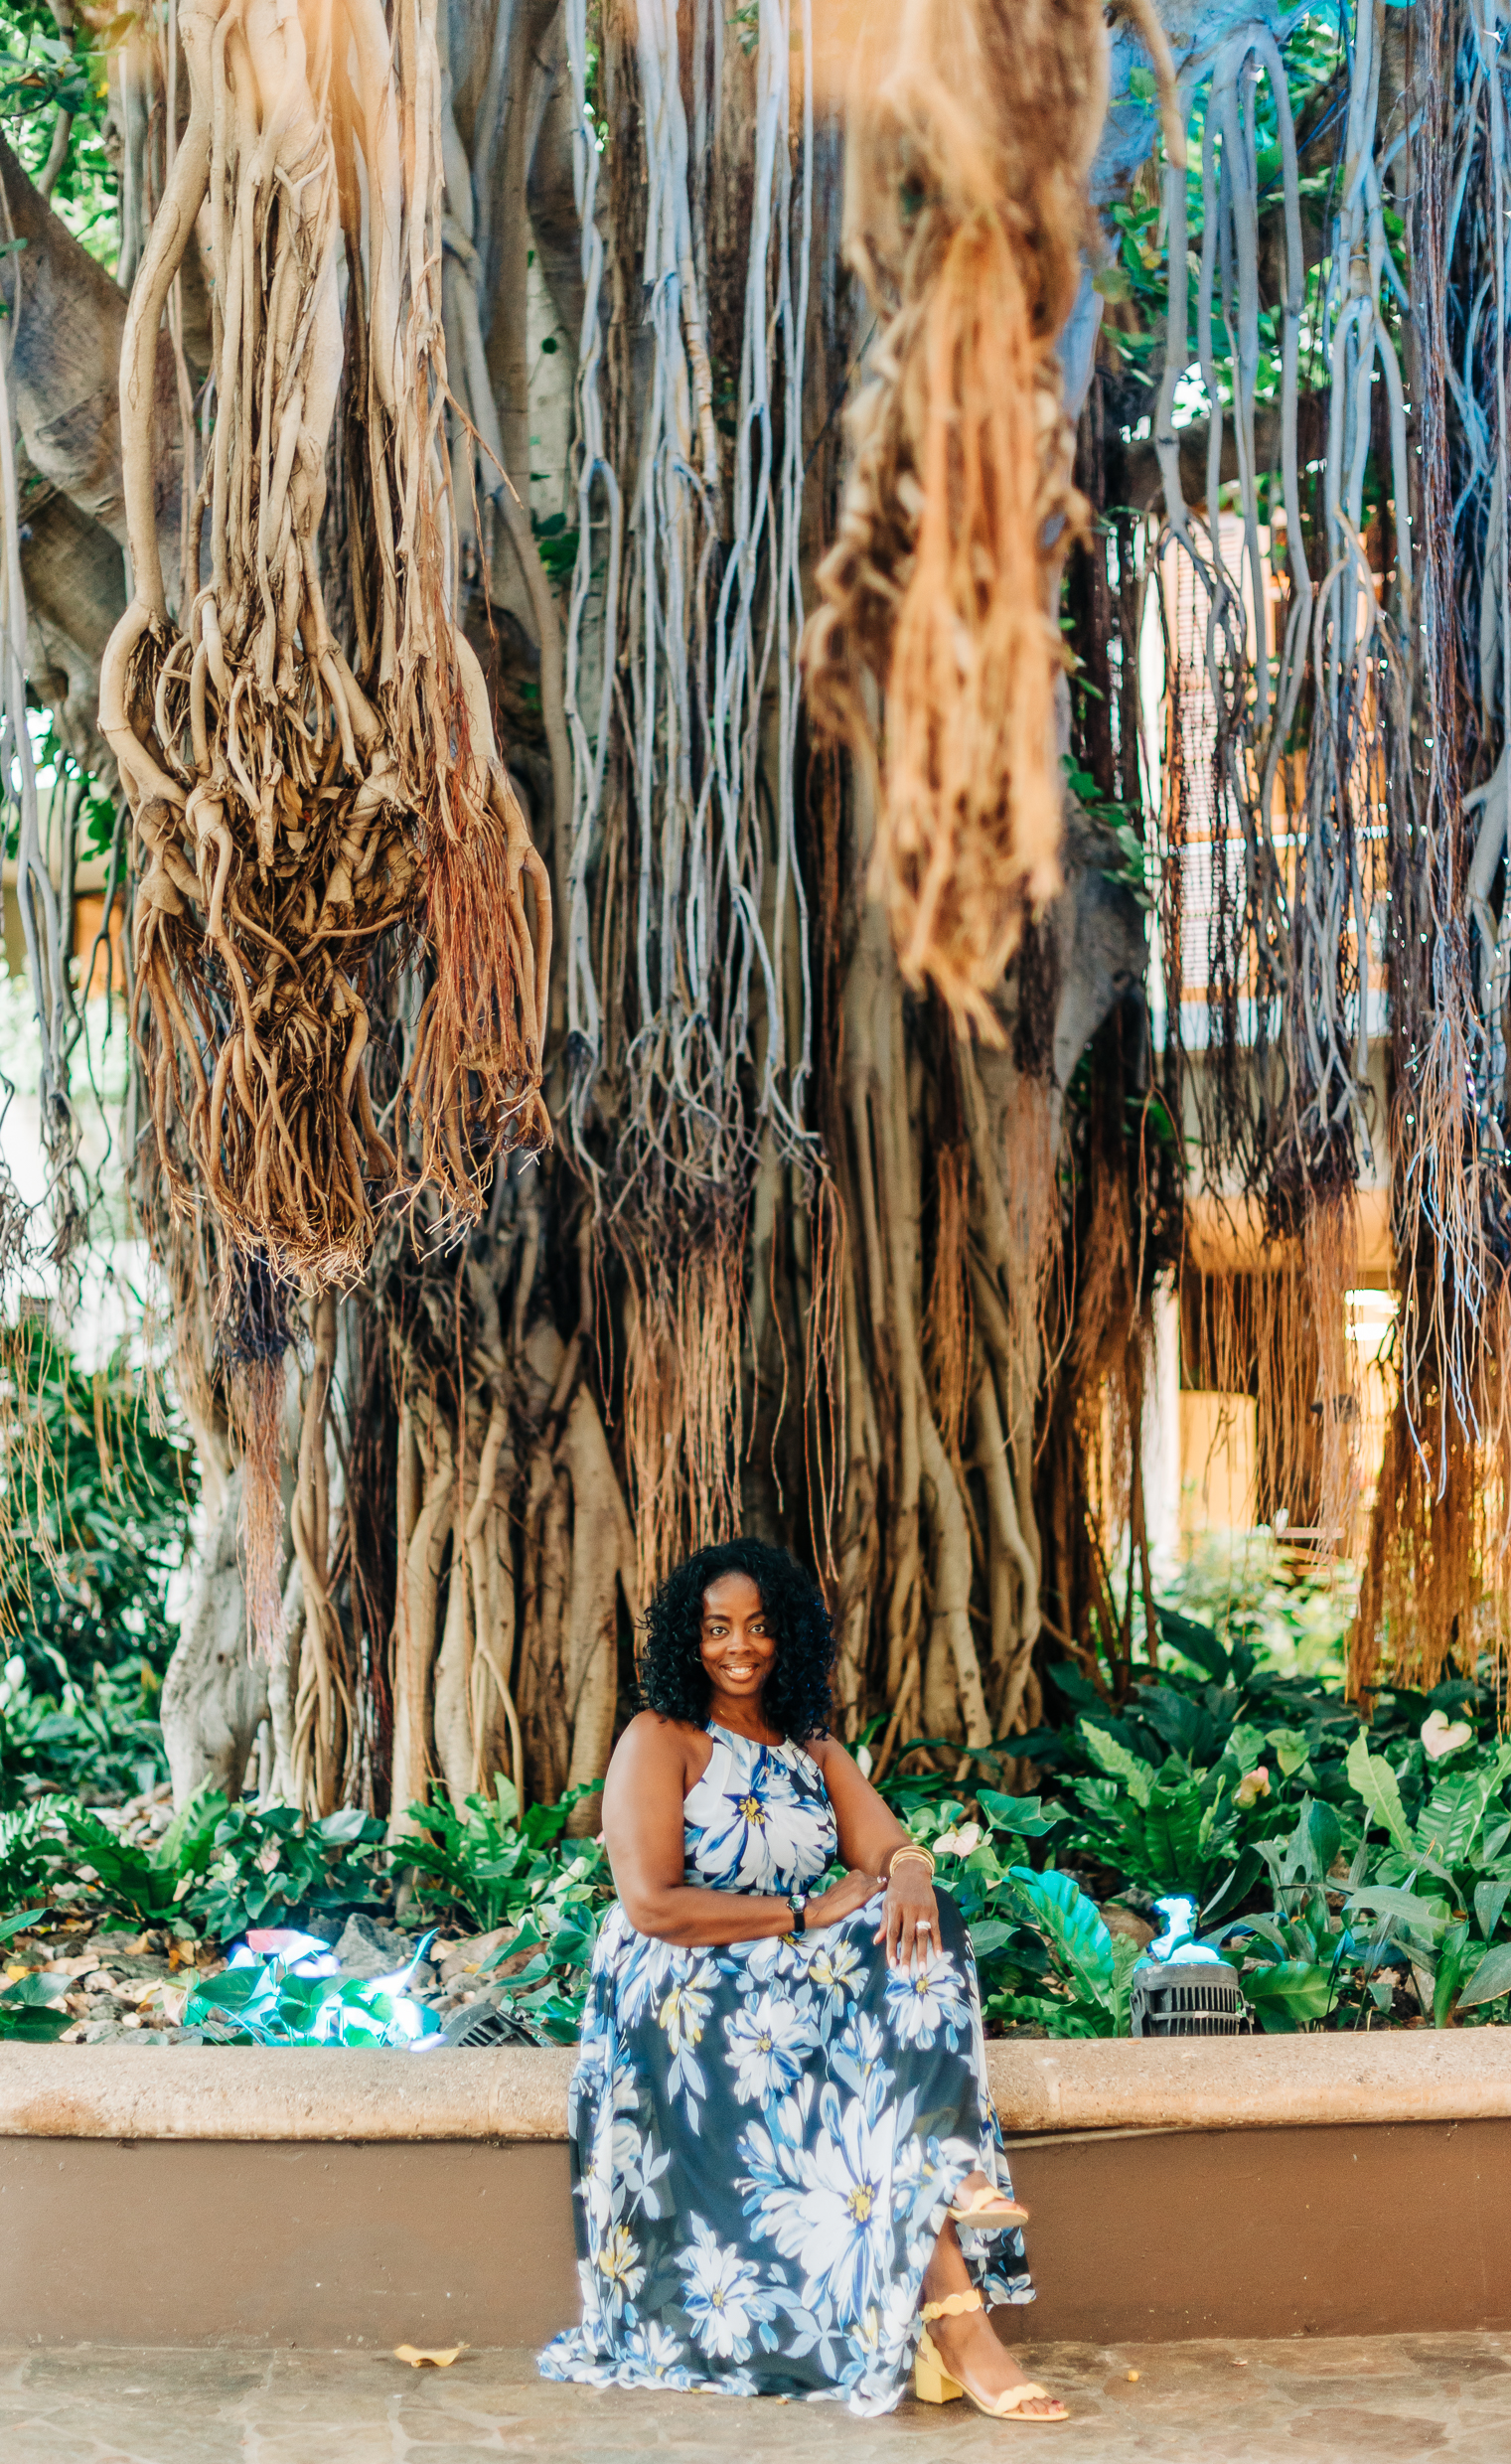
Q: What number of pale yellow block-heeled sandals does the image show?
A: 2